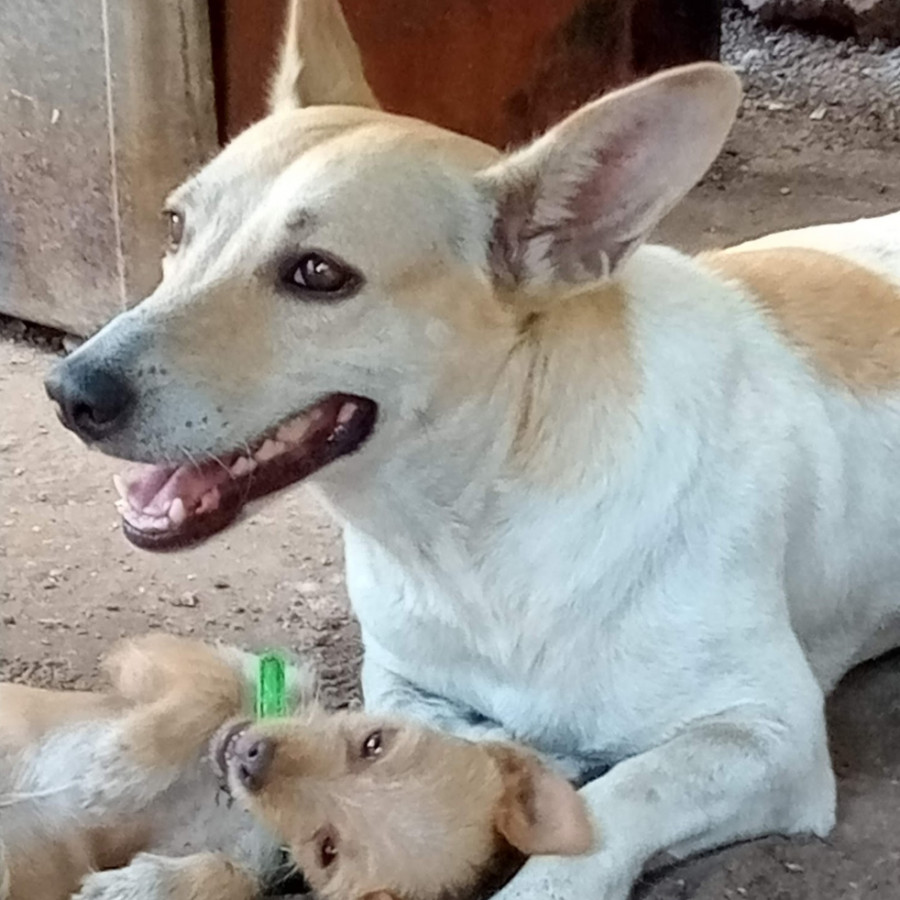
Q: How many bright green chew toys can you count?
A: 0